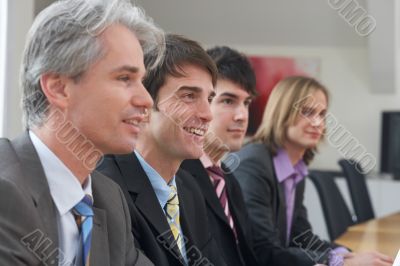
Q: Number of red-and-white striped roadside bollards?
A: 0